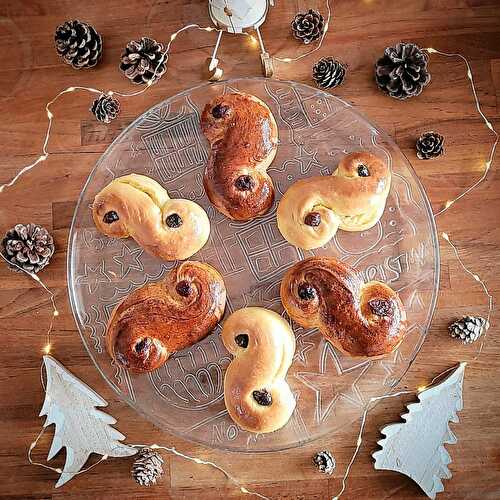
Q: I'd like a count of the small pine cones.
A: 7